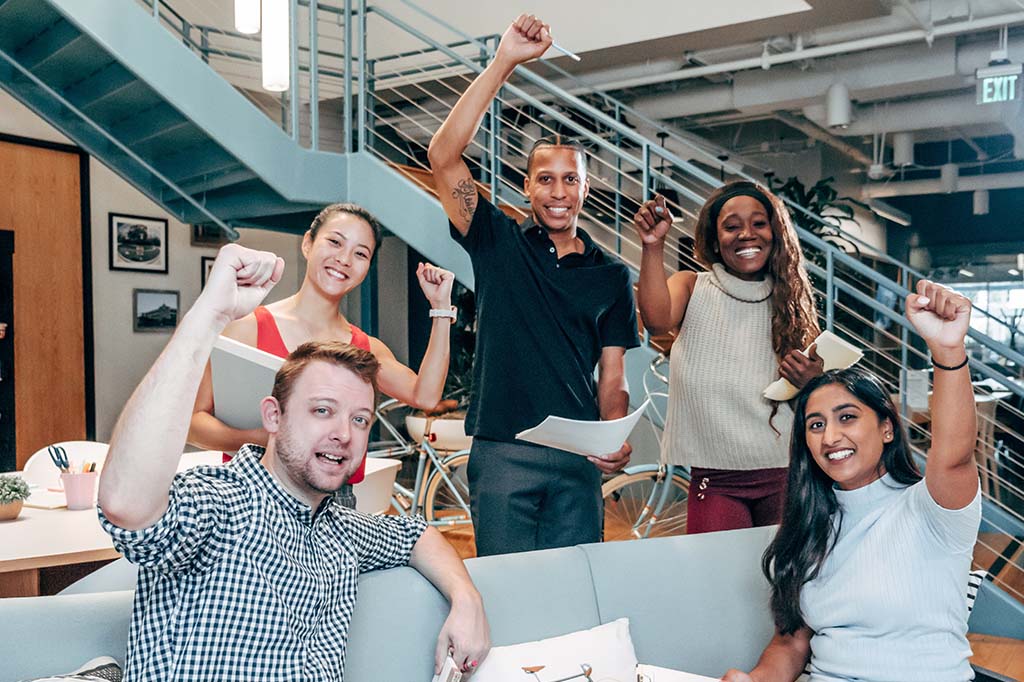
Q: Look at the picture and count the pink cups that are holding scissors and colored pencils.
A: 1